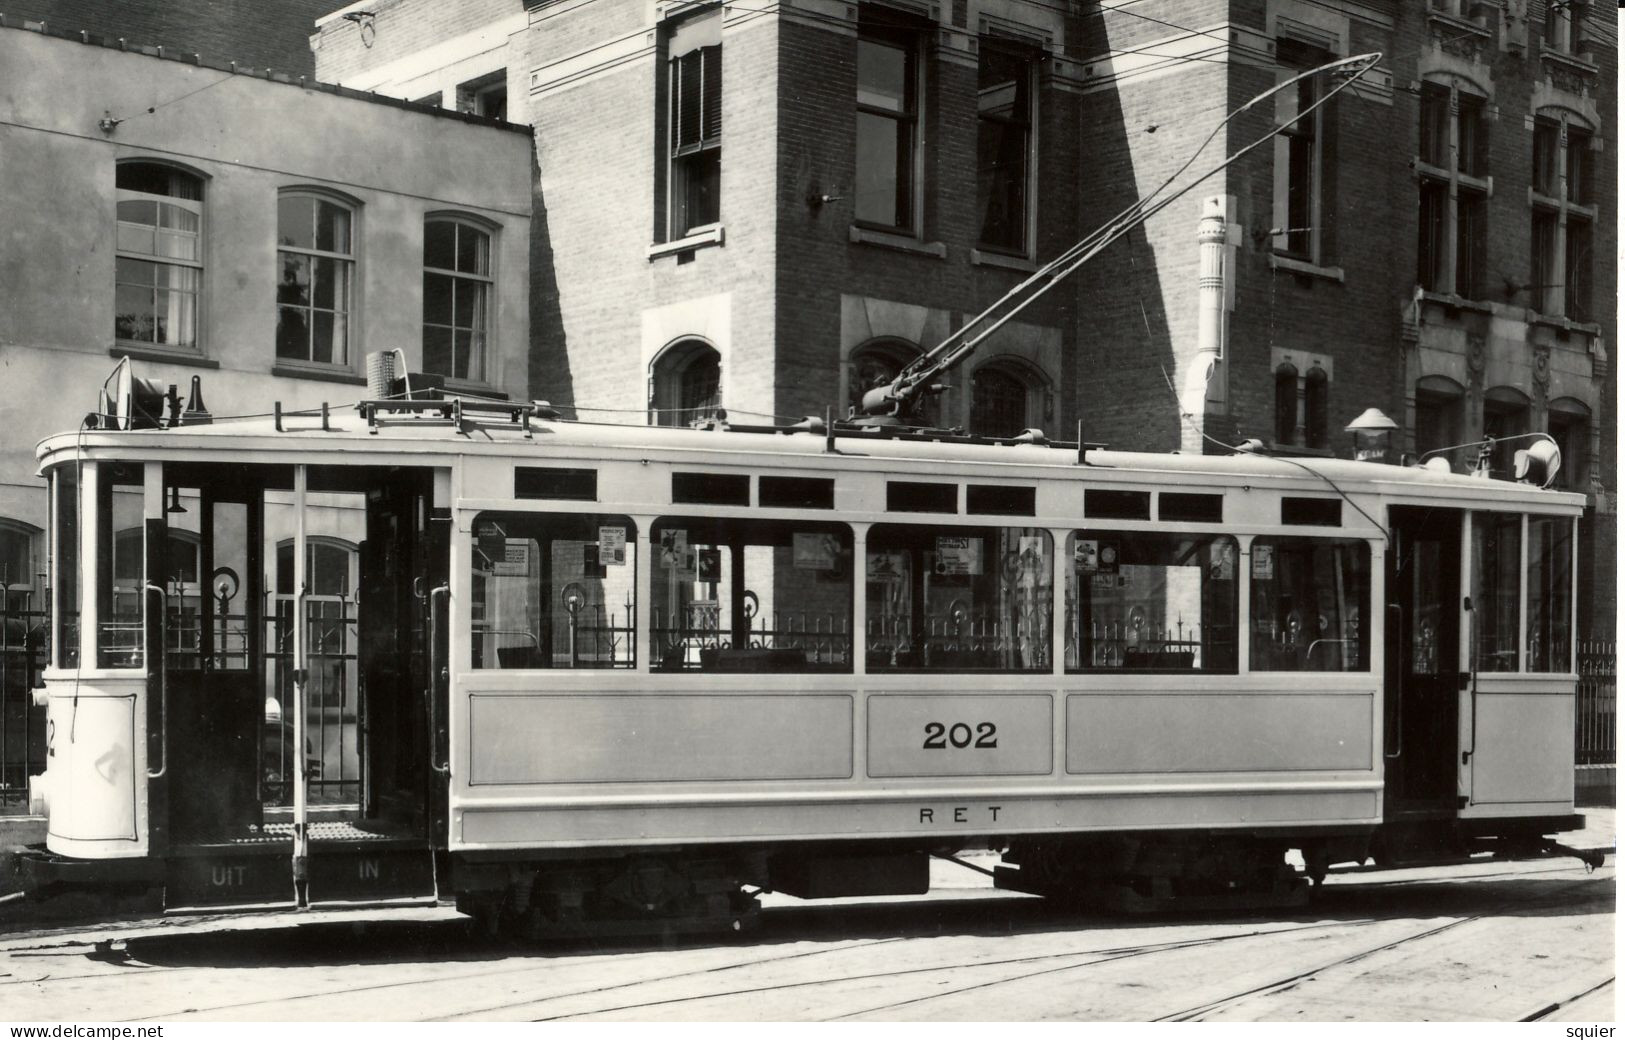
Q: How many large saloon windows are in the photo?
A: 5